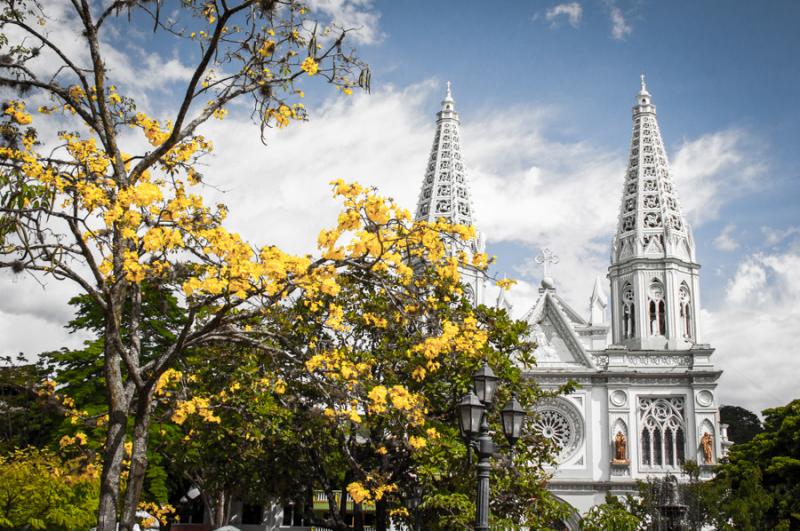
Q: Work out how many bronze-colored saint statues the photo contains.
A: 2